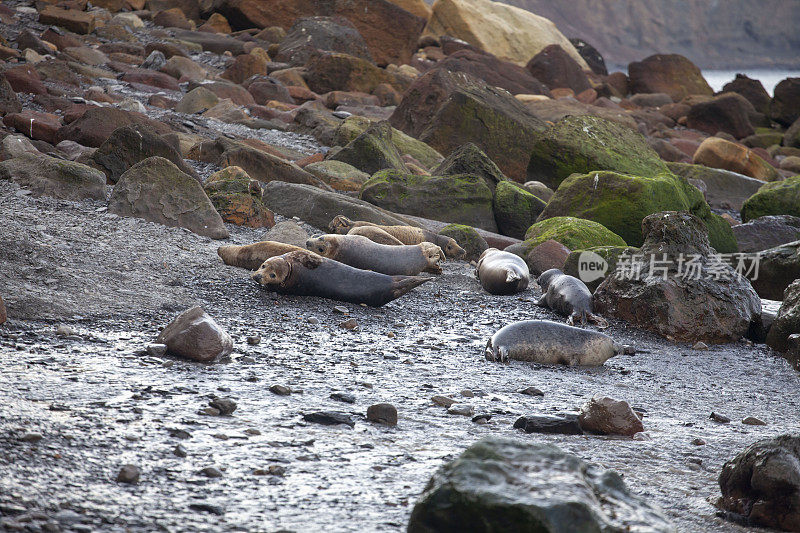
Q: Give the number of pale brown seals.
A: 3